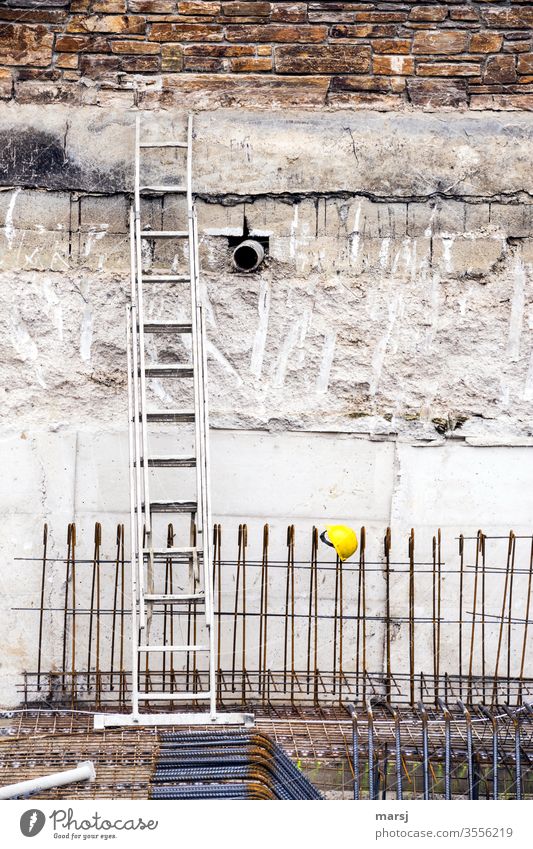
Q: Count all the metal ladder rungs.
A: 13